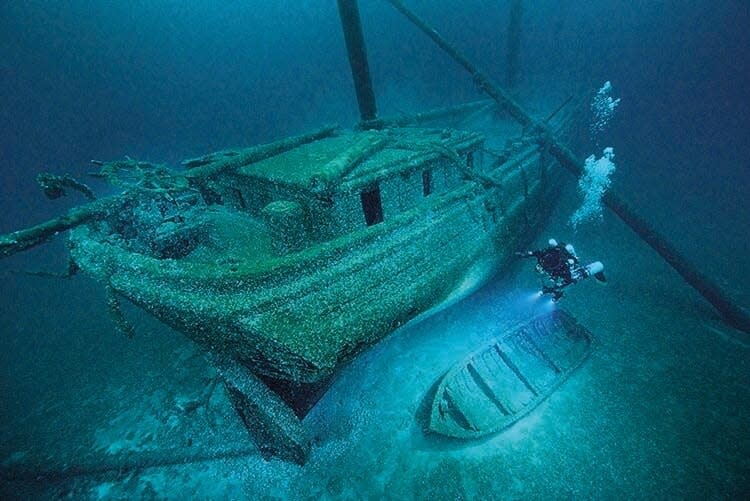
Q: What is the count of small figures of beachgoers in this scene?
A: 0